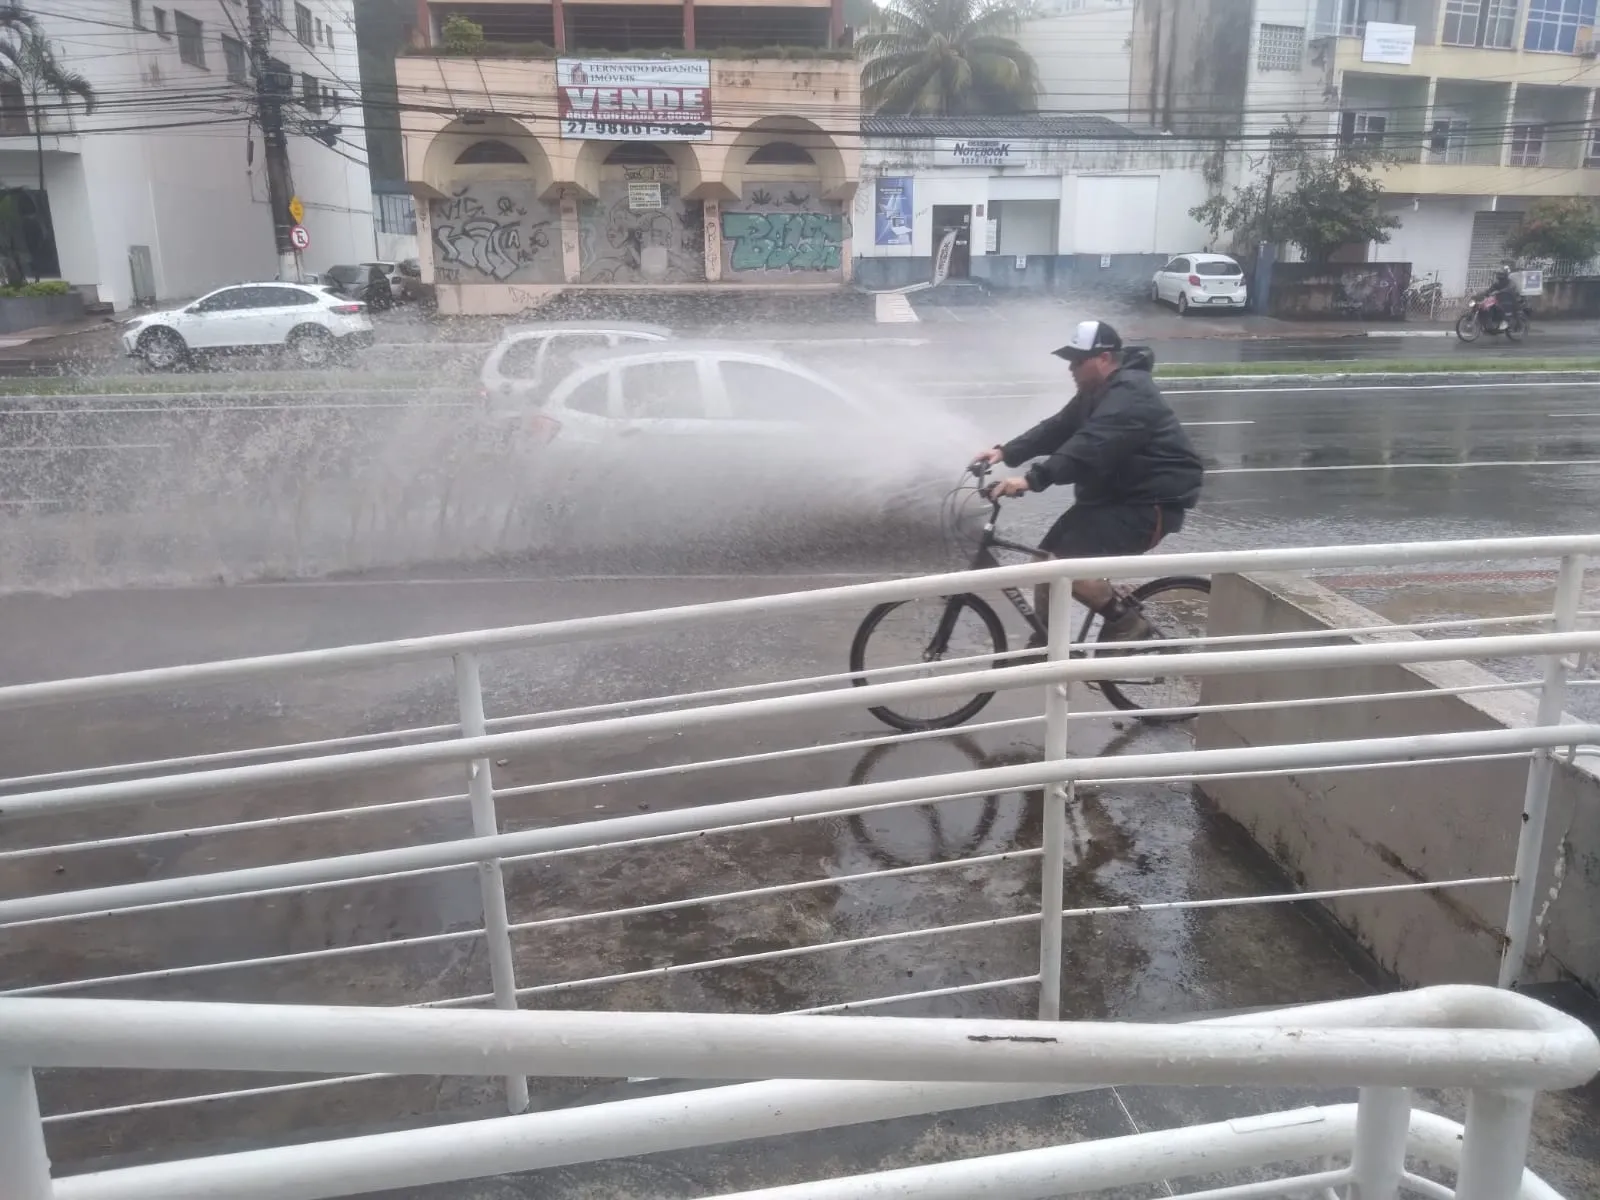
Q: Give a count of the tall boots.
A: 0